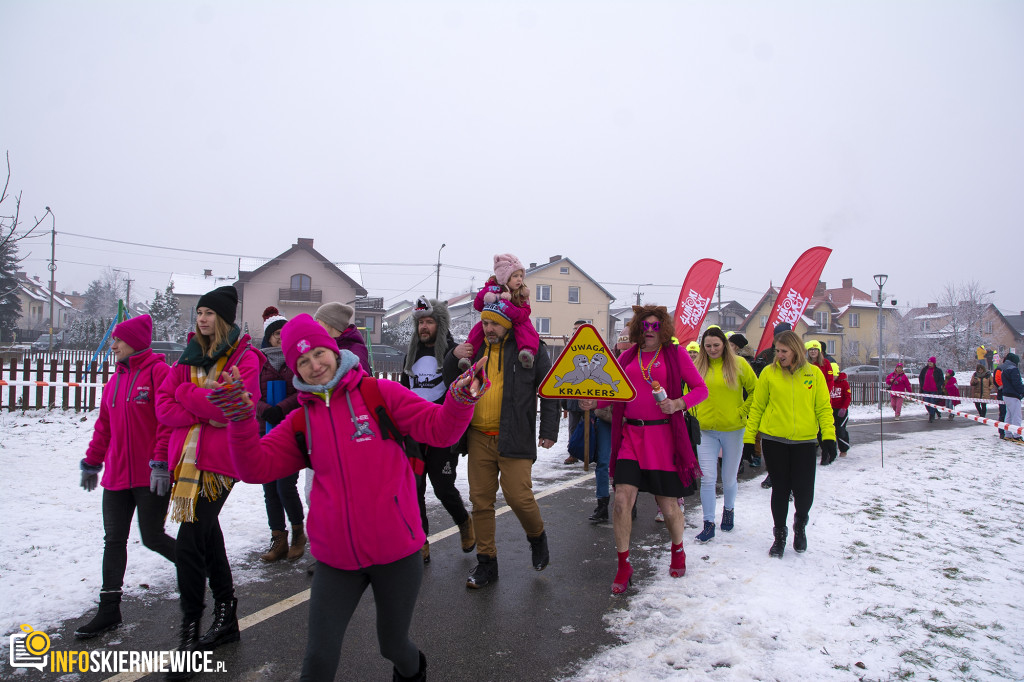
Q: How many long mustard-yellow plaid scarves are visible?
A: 1